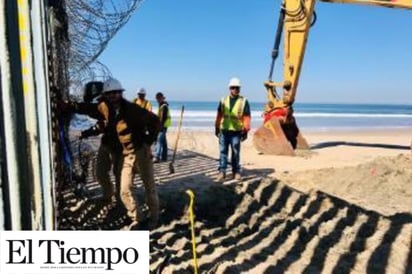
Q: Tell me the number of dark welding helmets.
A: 1